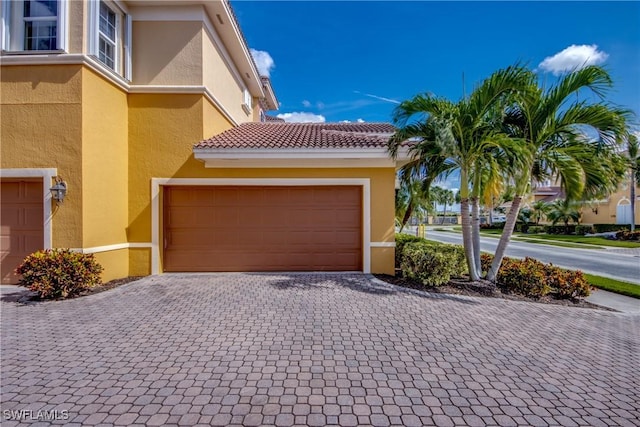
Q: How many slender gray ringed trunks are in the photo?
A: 3